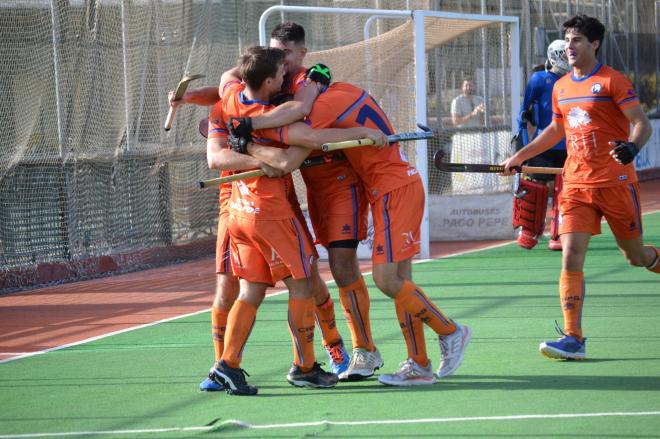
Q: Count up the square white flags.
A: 0